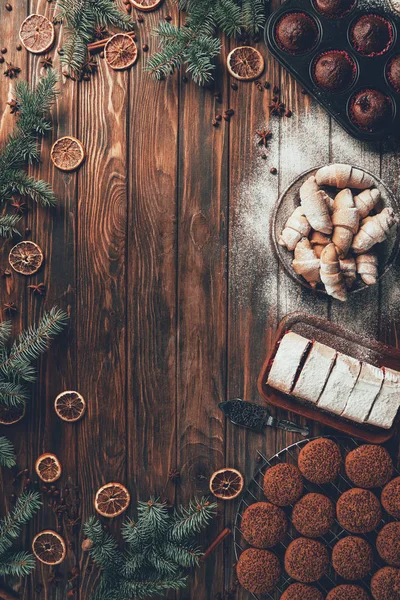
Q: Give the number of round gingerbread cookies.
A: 14